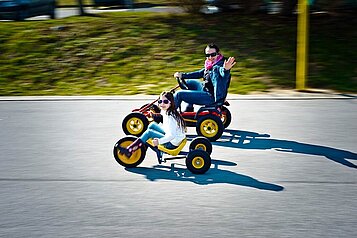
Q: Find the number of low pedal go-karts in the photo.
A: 2